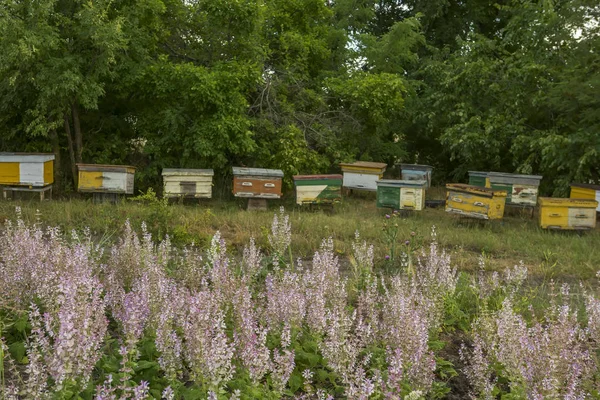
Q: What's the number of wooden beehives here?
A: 13